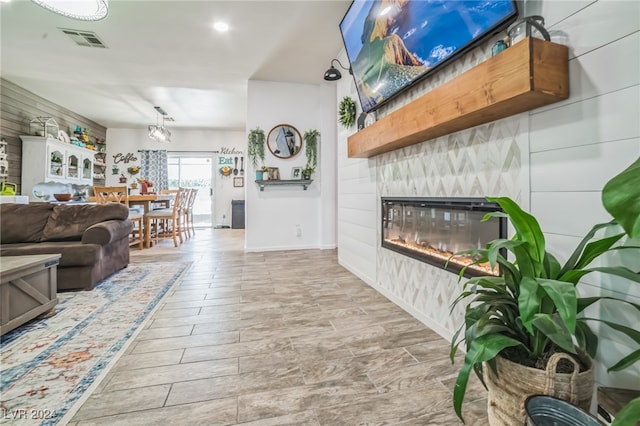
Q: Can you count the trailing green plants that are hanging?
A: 2